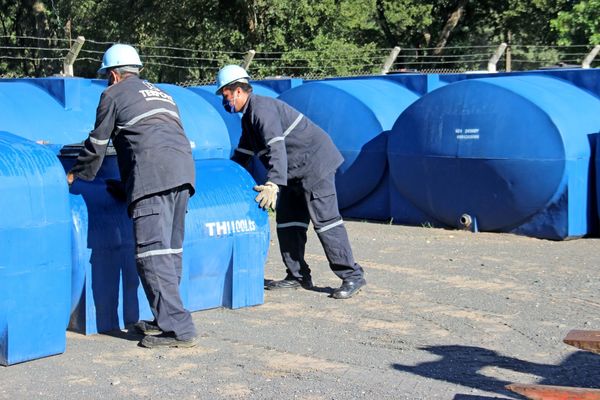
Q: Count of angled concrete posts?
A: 5